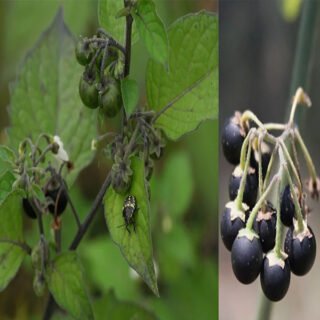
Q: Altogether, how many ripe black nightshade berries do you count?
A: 11